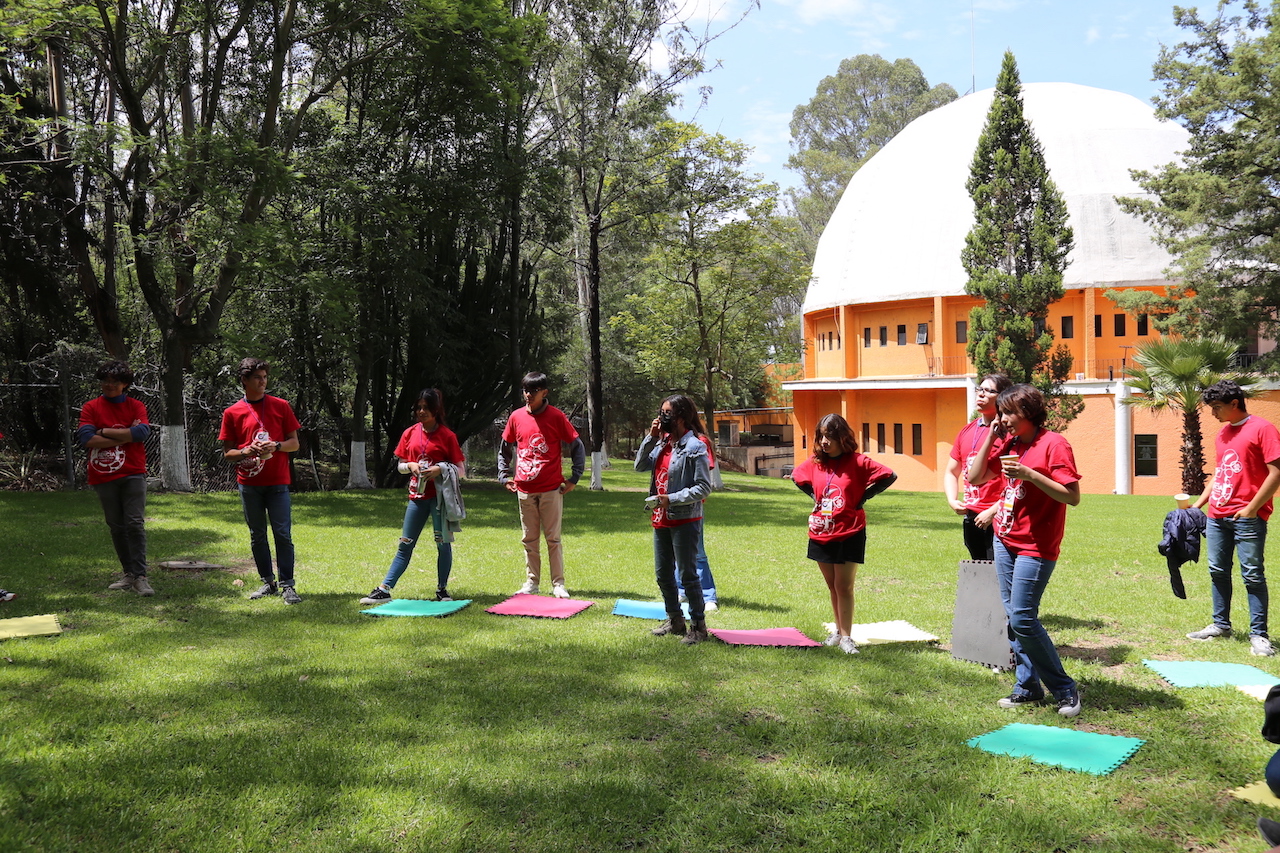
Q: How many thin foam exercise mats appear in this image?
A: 11